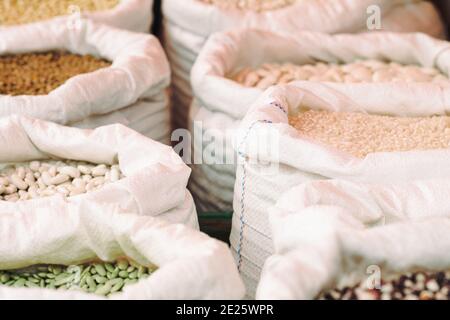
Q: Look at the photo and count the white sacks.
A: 8